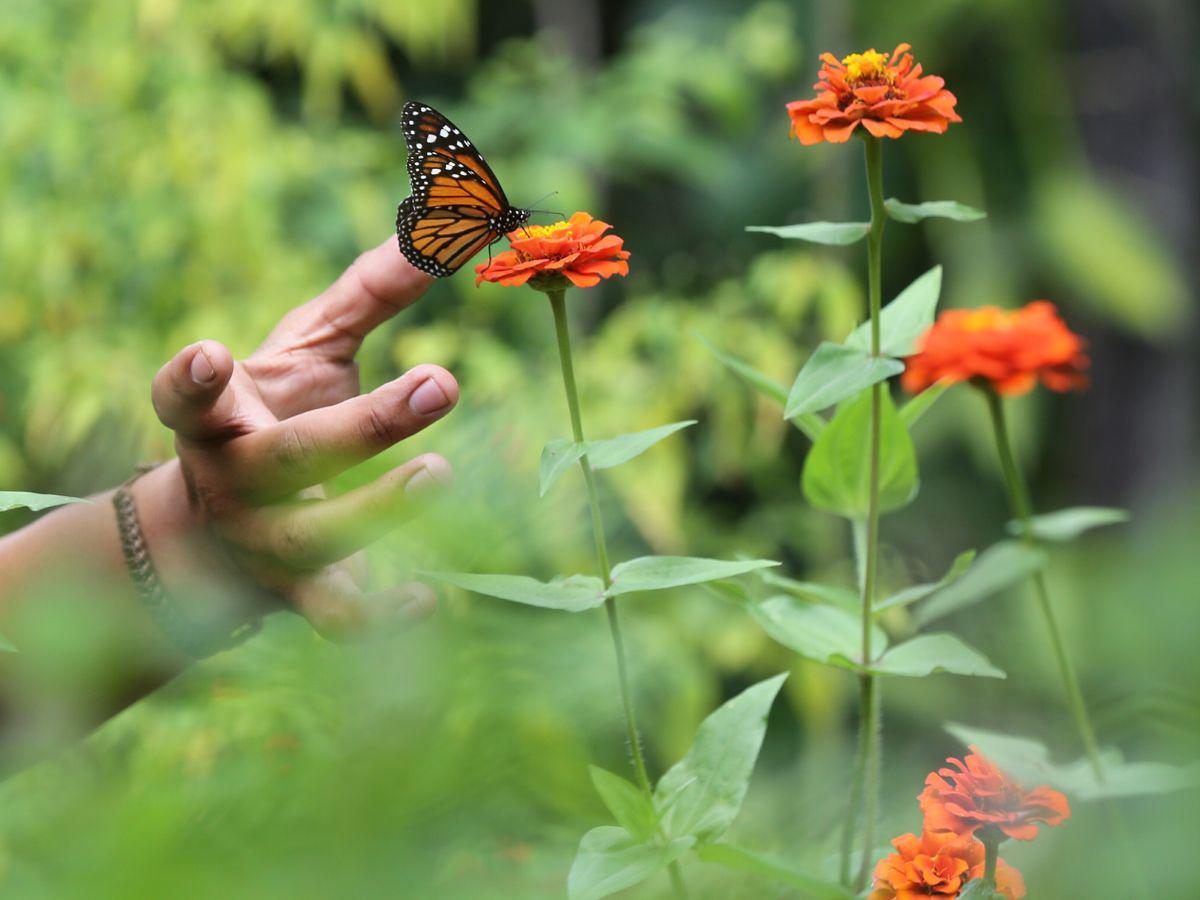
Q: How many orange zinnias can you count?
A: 5